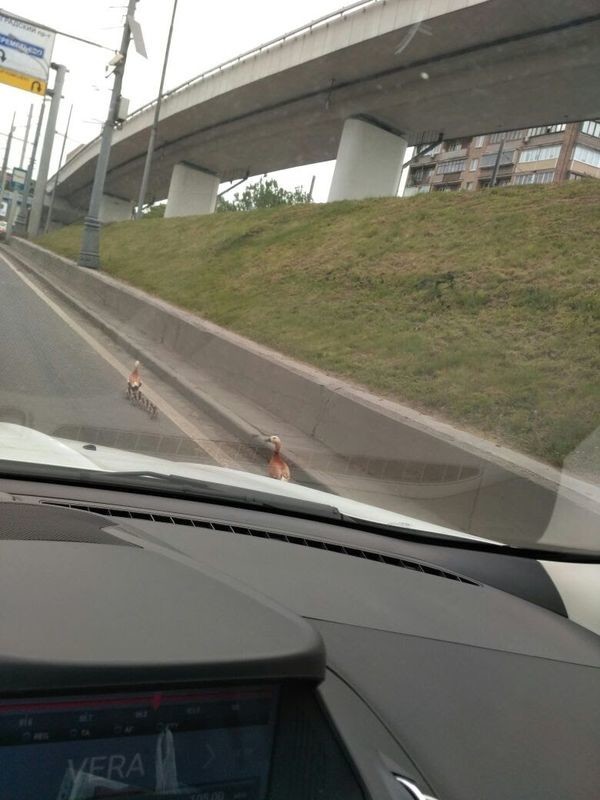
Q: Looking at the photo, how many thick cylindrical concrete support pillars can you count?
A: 3